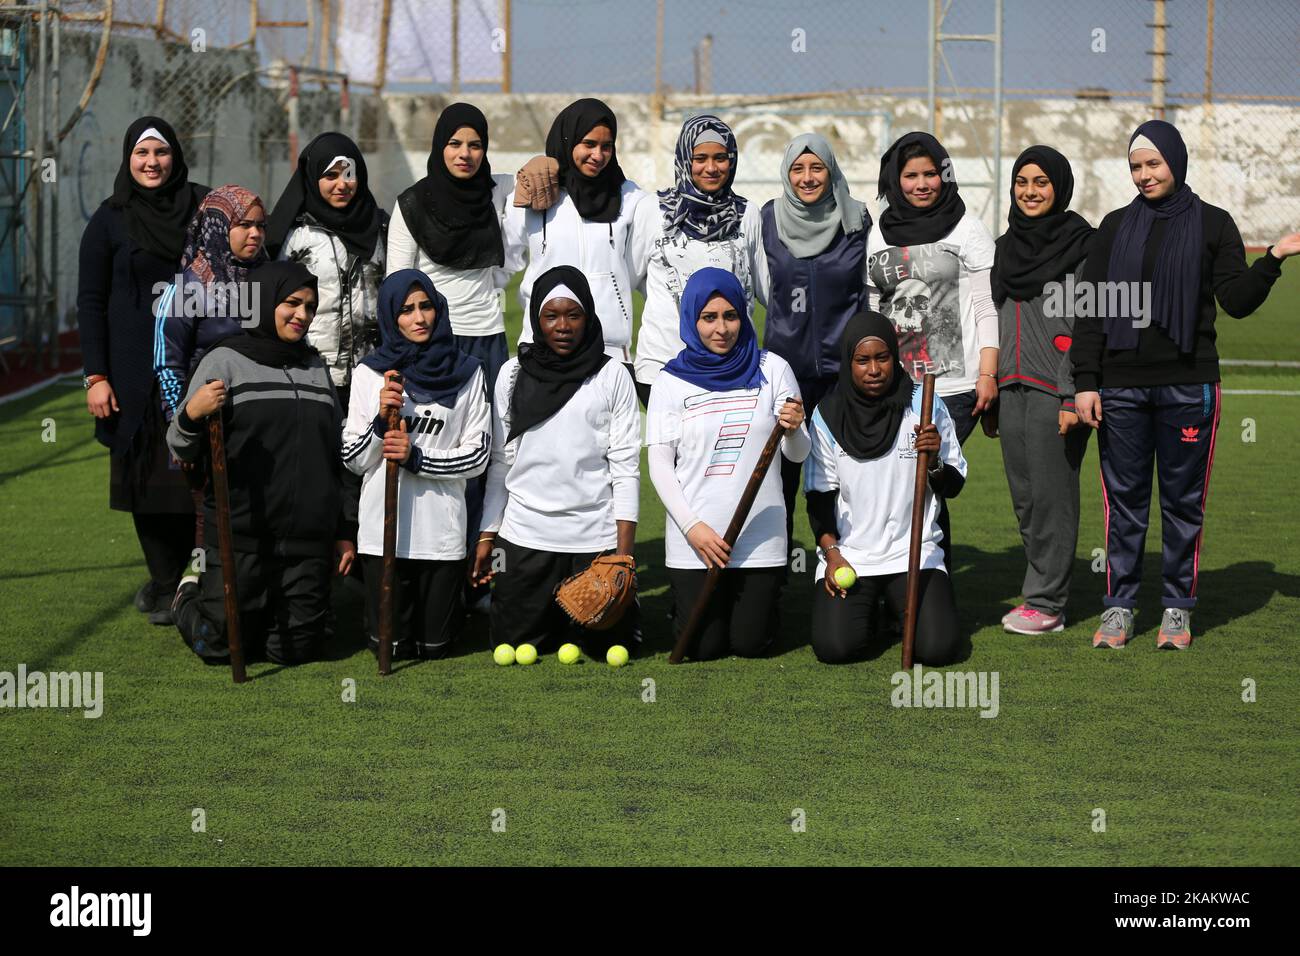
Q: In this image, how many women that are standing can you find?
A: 10